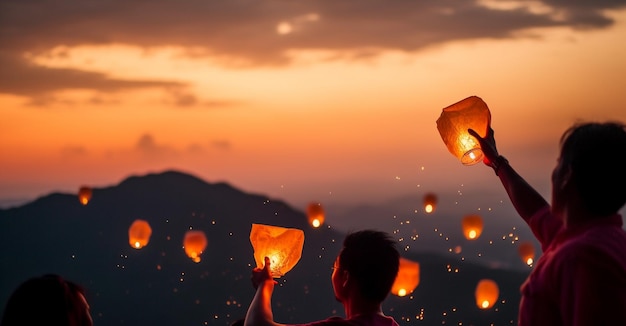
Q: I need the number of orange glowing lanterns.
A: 11